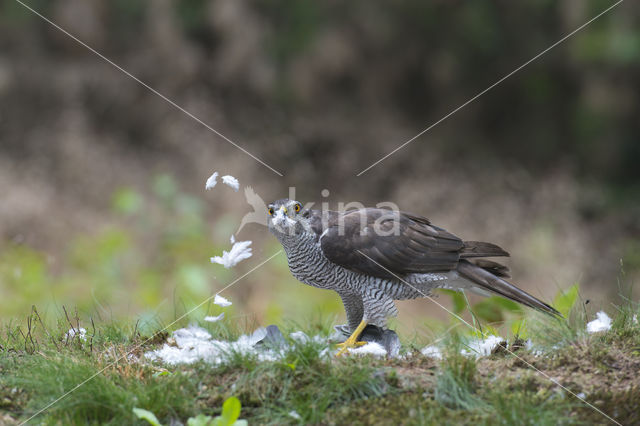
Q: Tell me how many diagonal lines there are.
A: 4